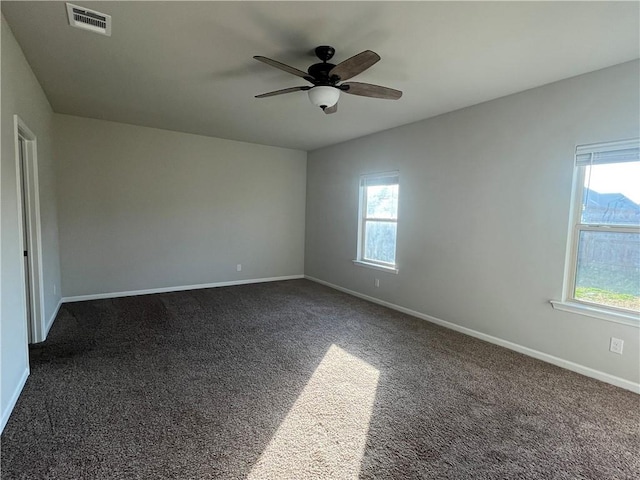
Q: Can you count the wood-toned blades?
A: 5